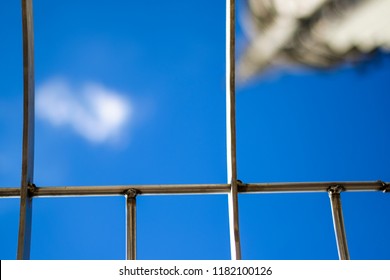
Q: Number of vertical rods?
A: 4